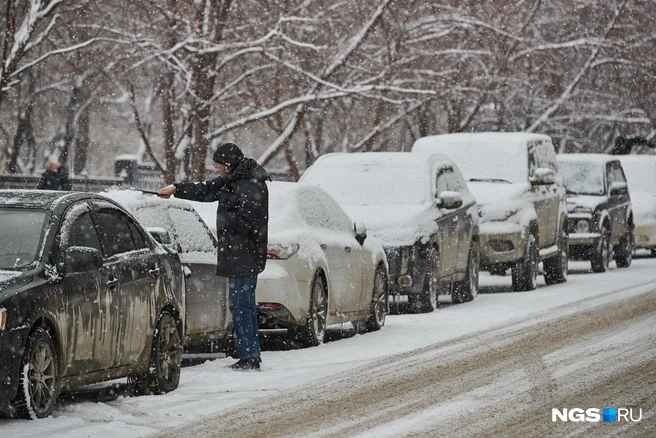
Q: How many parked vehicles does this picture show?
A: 7